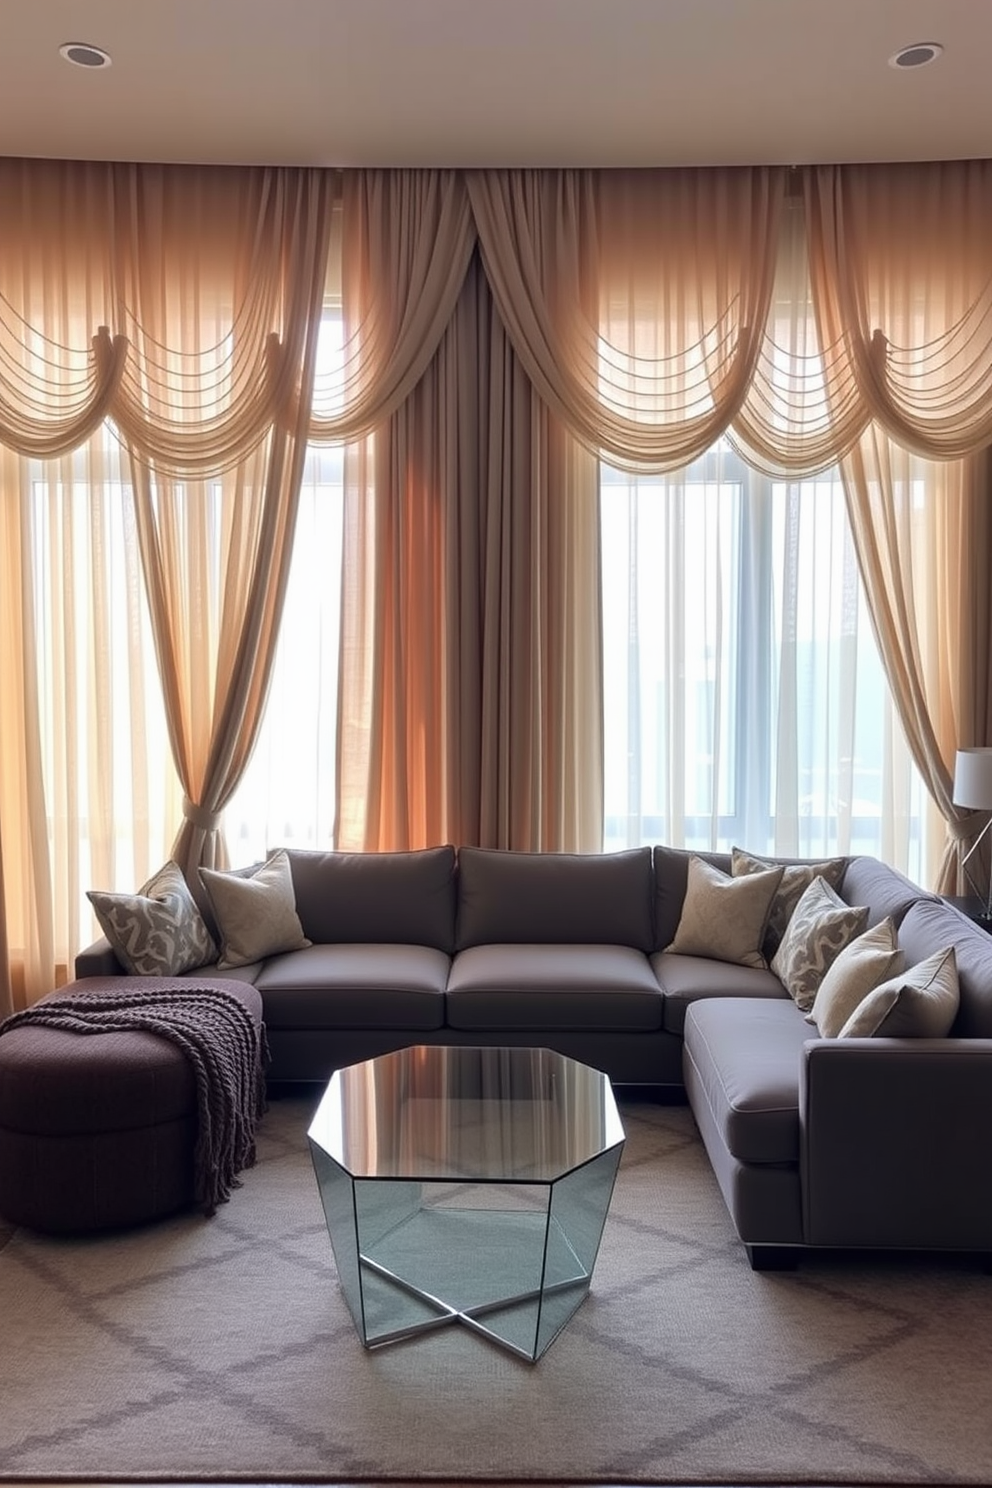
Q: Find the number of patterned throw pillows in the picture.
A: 3